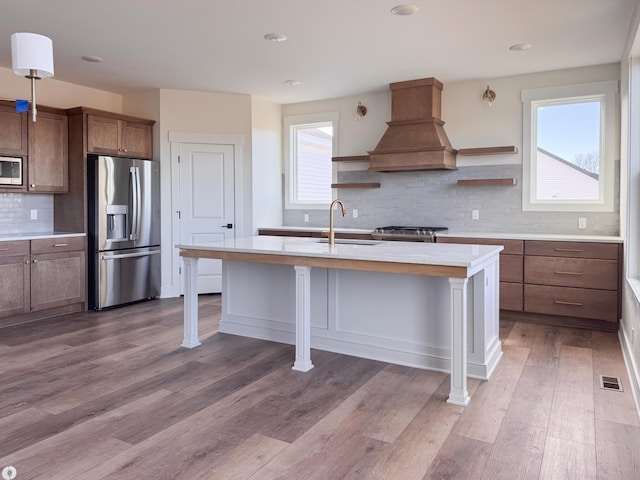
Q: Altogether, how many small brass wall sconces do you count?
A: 2